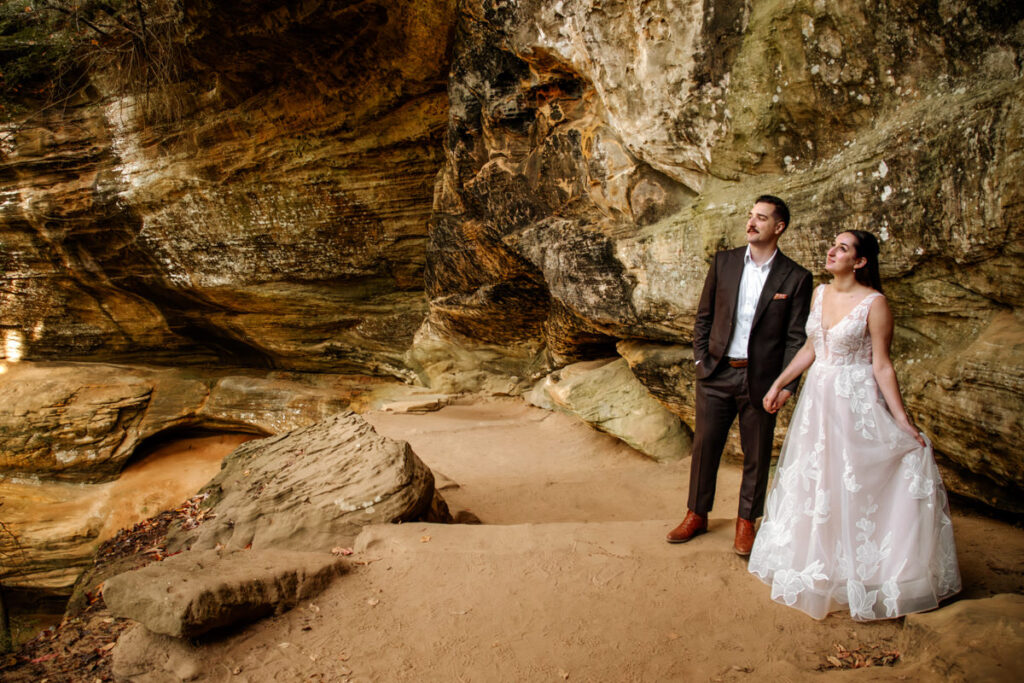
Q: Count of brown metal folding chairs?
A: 0